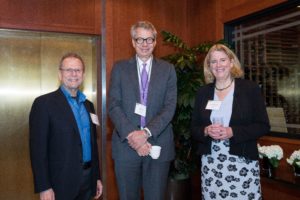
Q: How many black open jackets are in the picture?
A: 2